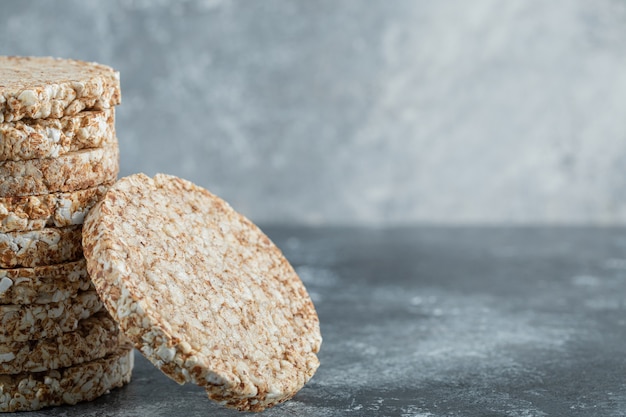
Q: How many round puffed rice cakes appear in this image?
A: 10